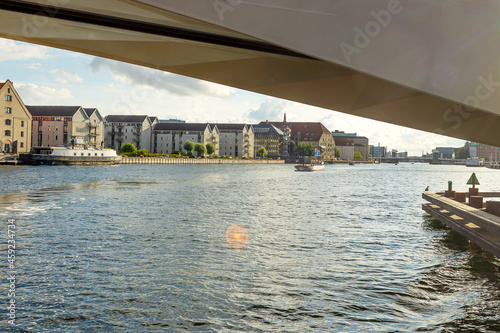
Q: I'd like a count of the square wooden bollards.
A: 5